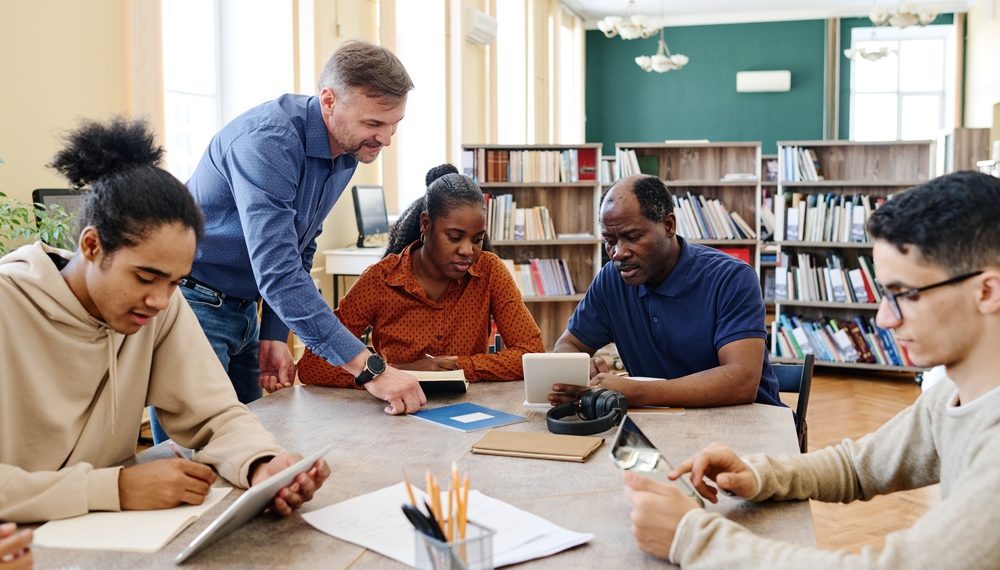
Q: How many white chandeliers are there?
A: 4